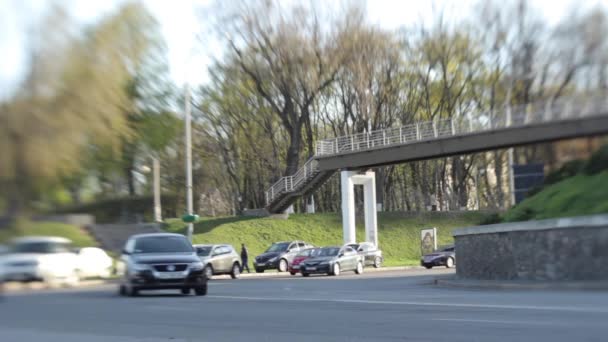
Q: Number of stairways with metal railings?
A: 1